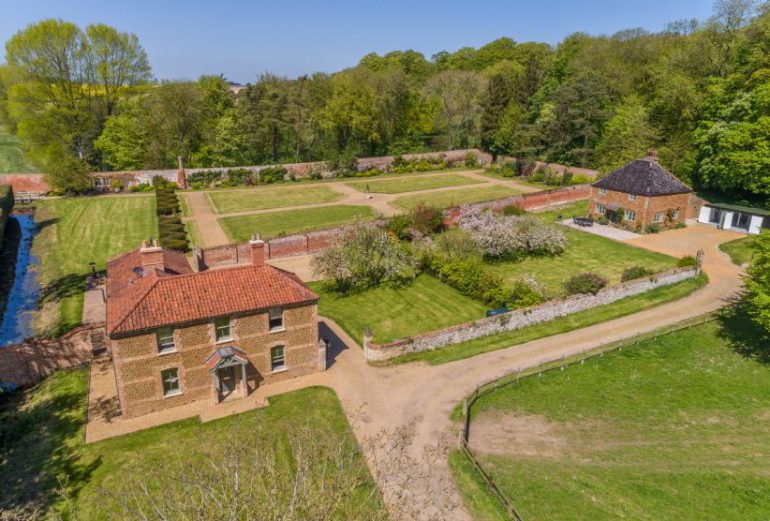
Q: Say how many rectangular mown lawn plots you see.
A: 4